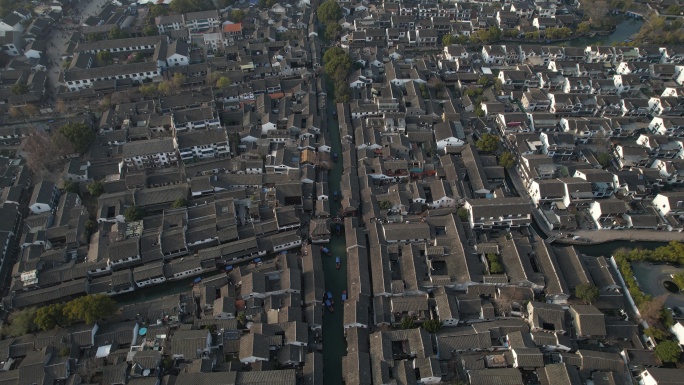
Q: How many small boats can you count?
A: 13